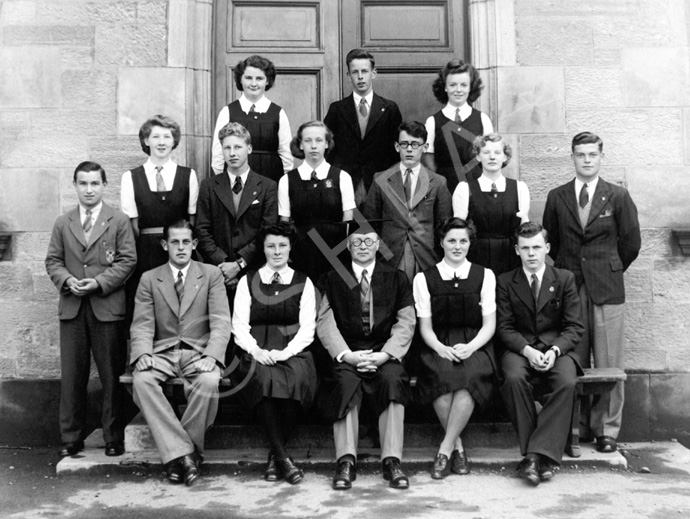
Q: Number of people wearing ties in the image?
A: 15